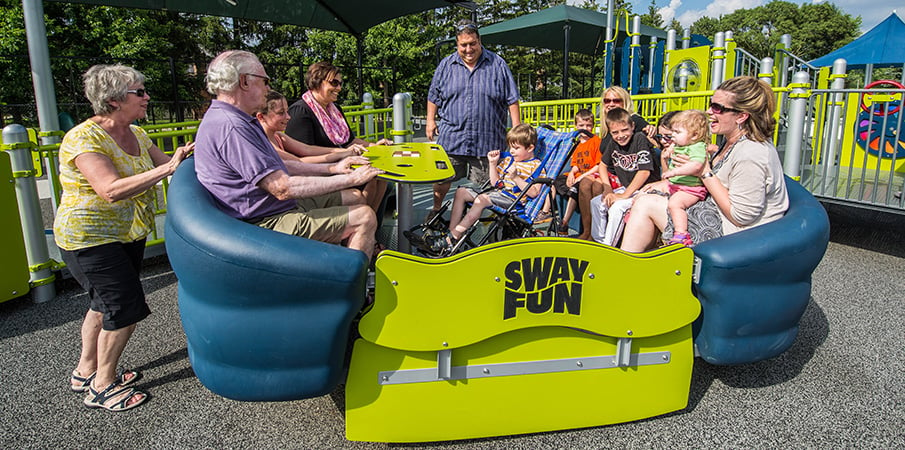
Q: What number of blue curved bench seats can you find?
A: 2